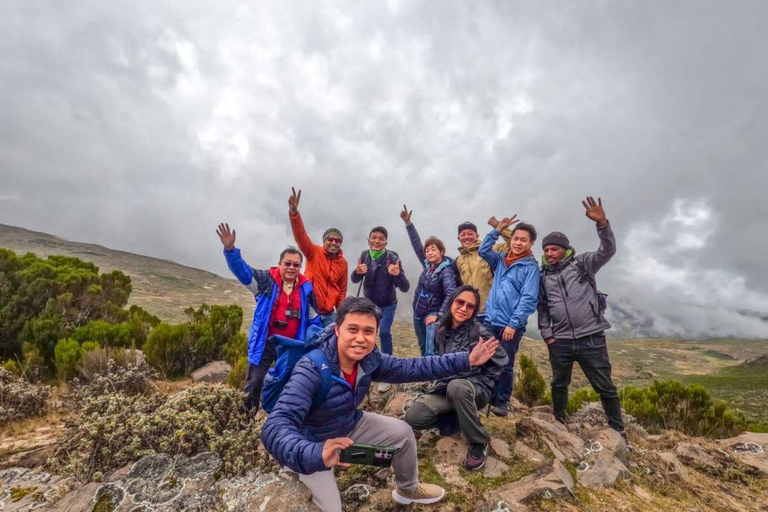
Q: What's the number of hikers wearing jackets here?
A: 9